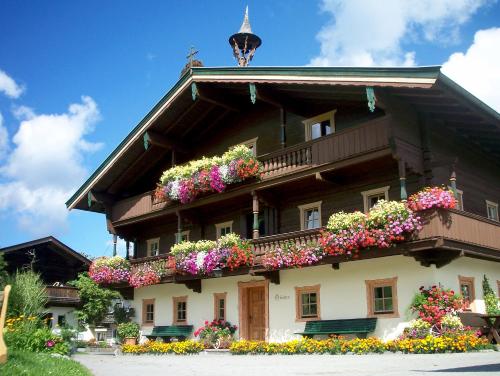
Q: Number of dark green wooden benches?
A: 2